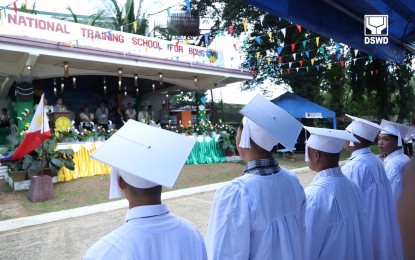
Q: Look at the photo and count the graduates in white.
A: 5